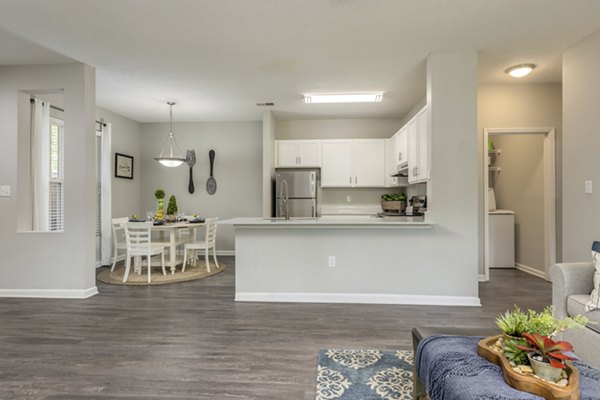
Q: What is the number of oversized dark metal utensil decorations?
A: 2